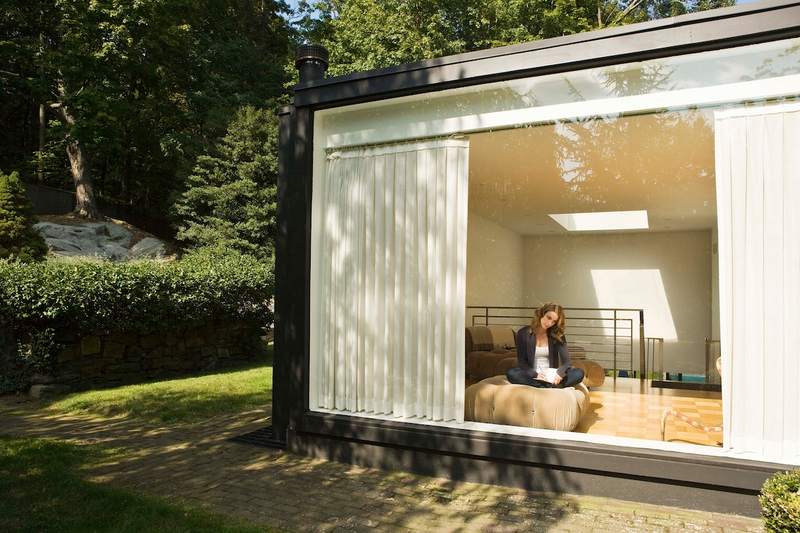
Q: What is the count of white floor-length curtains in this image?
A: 2